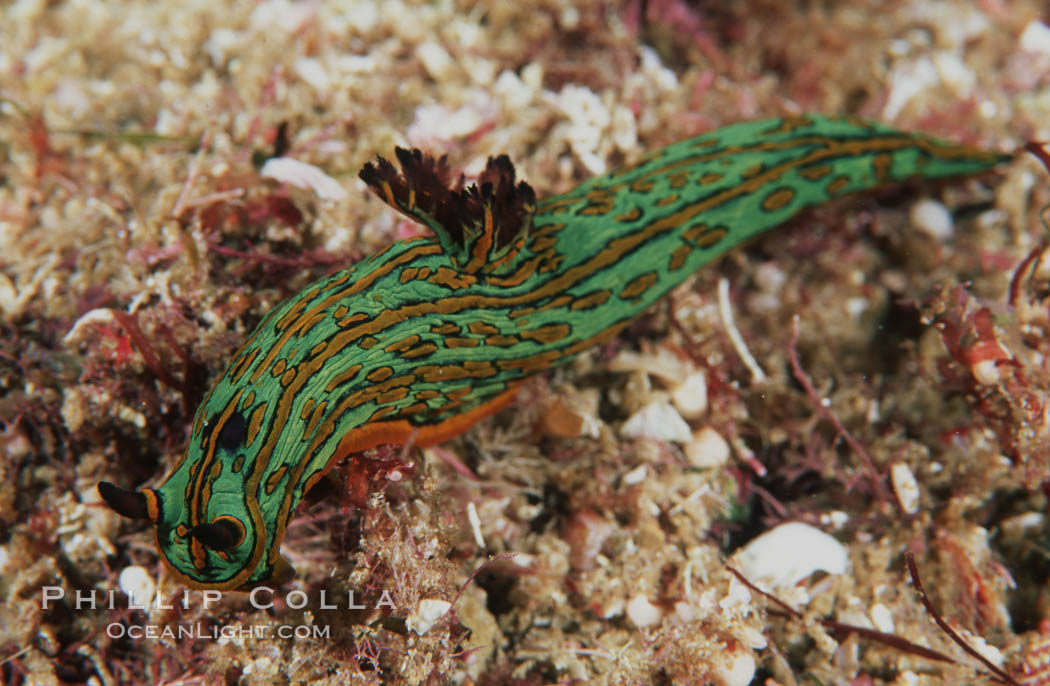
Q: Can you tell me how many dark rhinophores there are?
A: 2